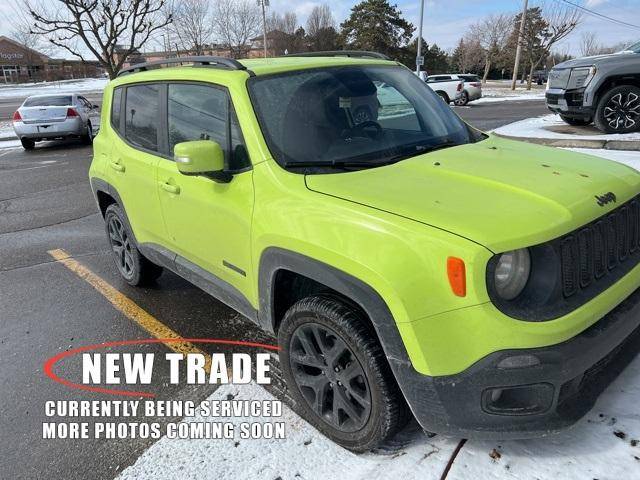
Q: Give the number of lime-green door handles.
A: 2